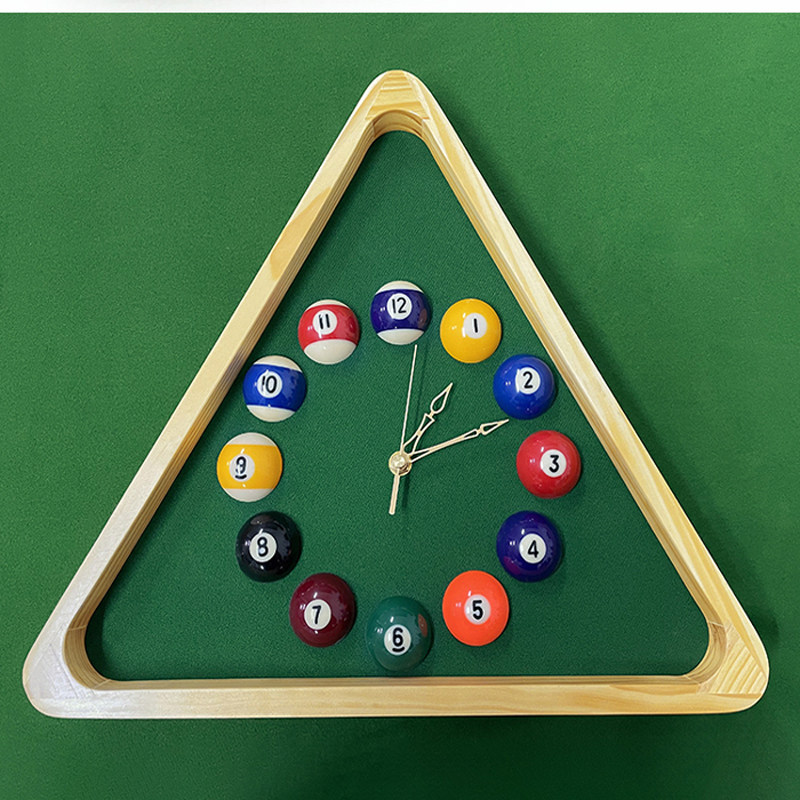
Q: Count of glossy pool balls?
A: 12